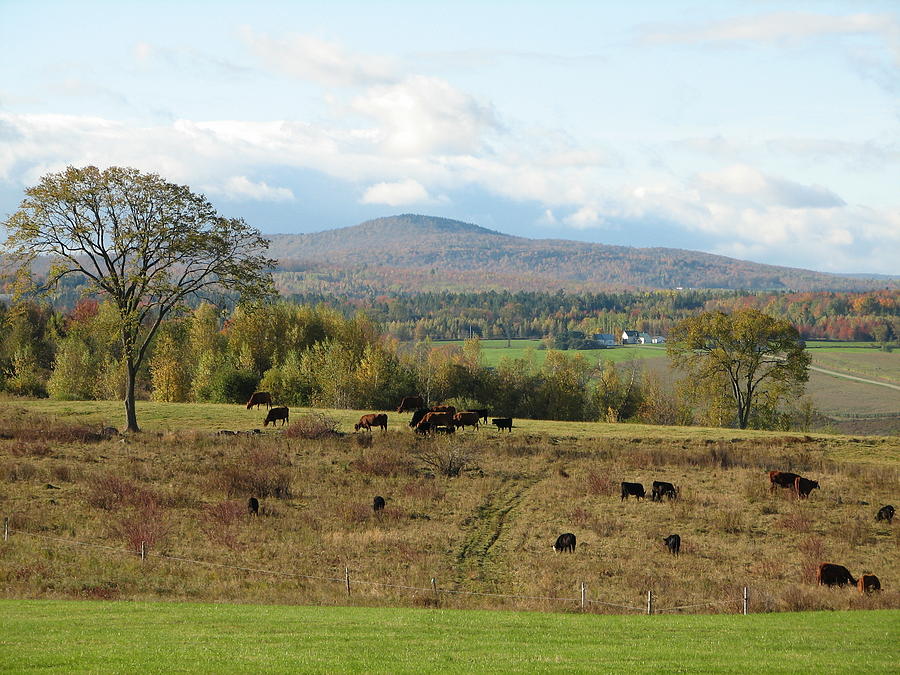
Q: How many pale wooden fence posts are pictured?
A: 7